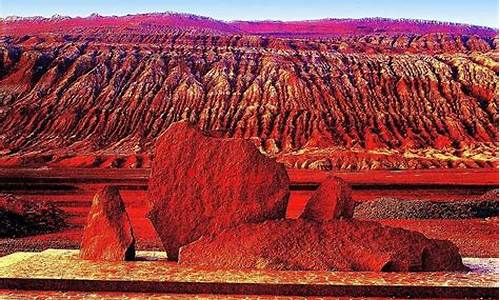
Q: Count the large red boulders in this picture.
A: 4